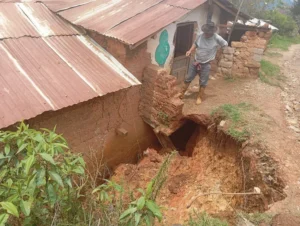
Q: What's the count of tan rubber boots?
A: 2